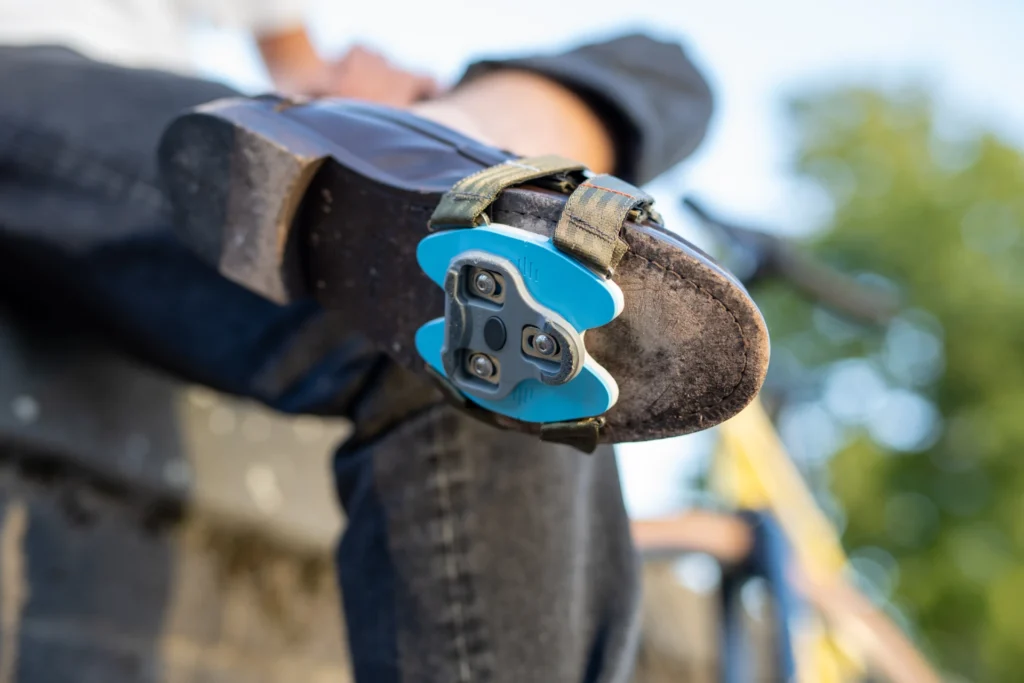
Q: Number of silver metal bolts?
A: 3